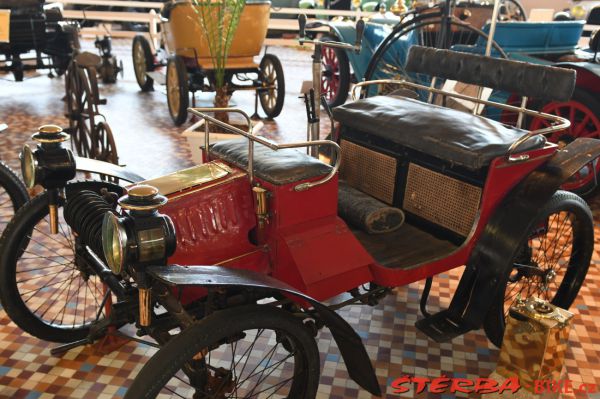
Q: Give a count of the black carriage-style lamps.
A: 2